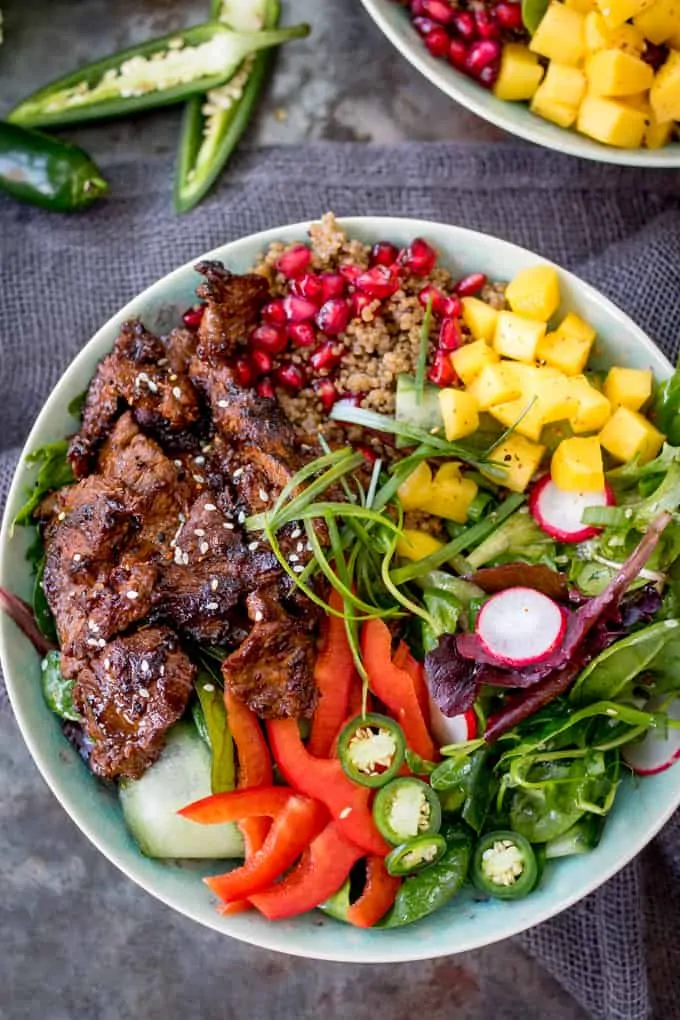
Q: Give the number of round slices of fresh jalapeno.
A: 4